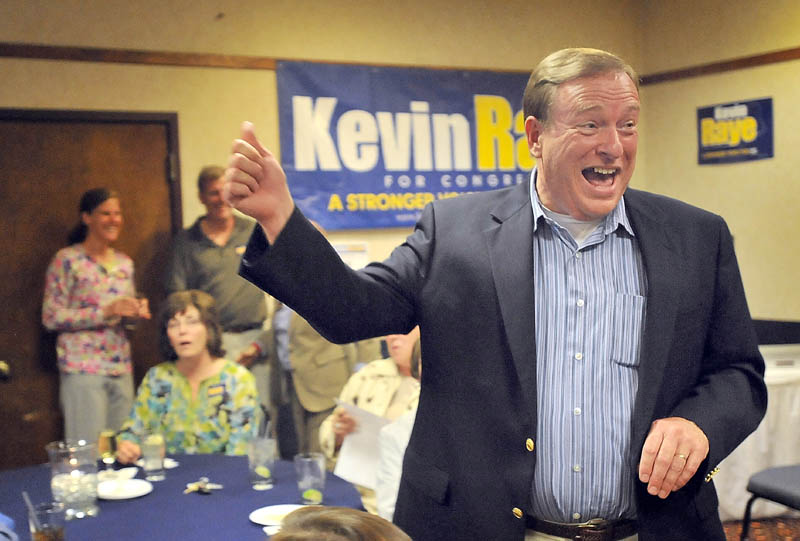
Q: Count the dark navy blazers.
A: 1